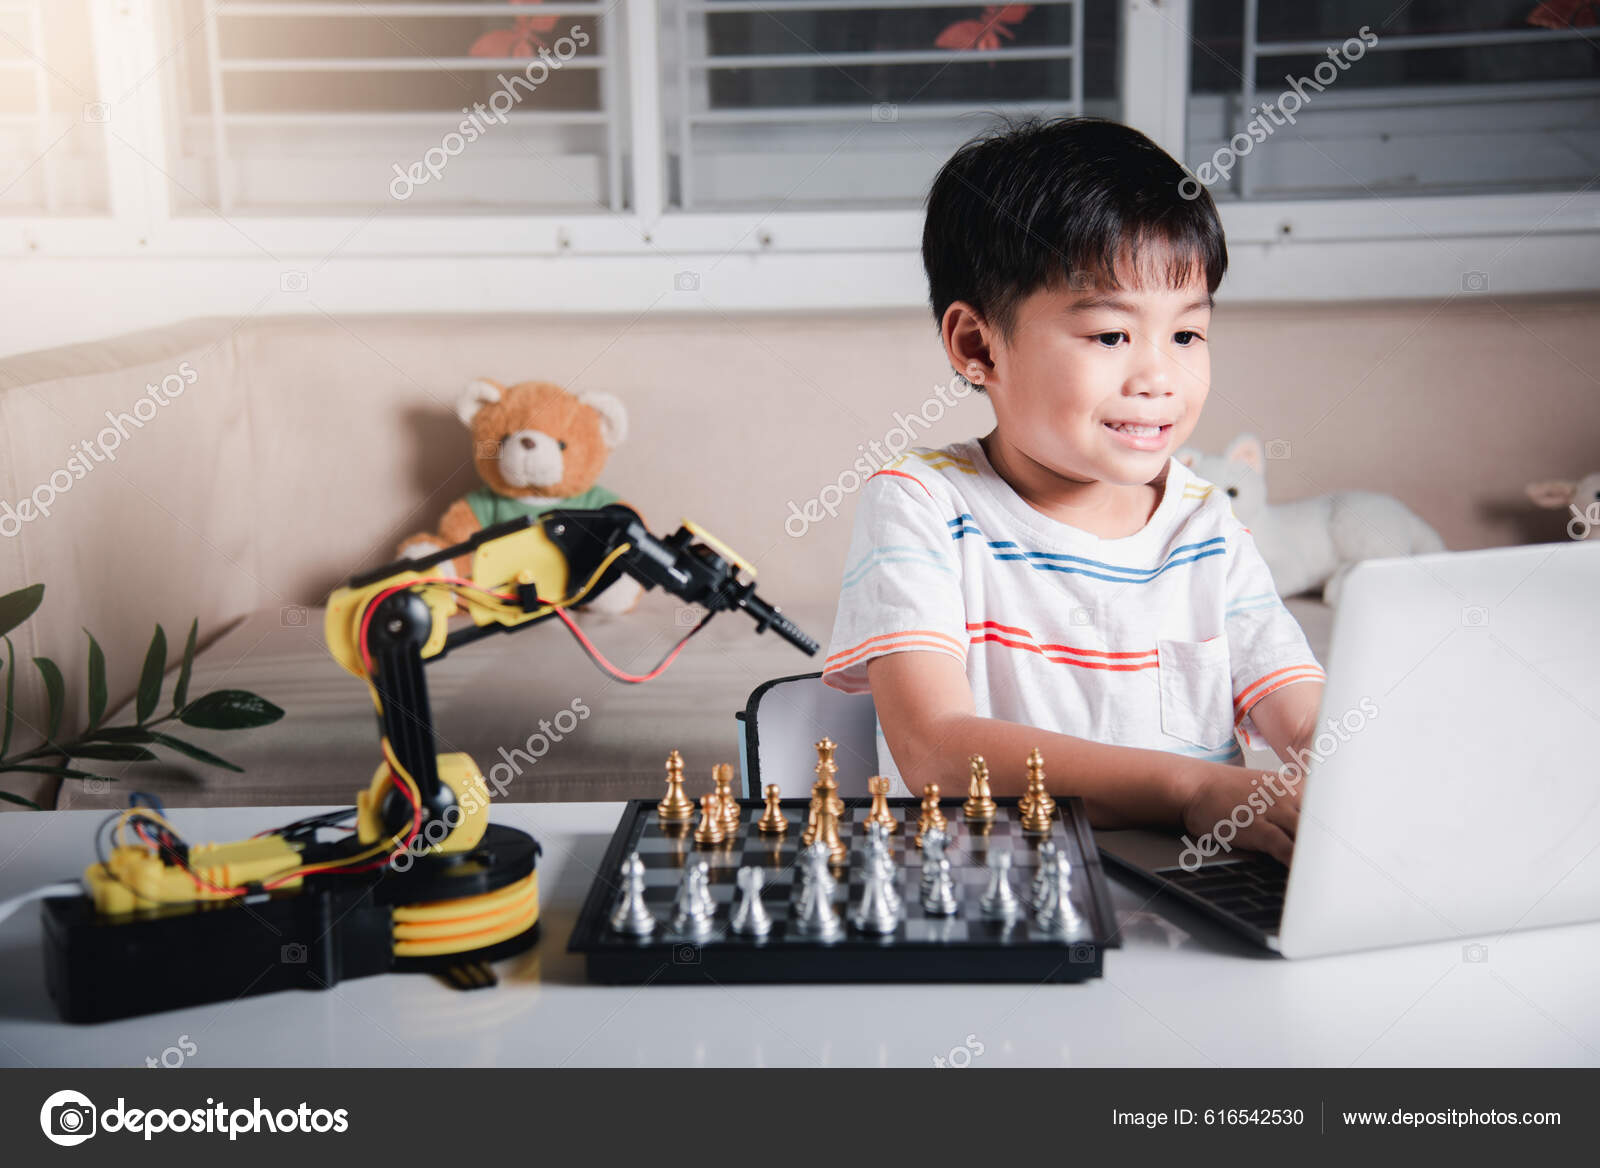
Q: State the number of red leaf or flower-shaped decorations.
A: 3